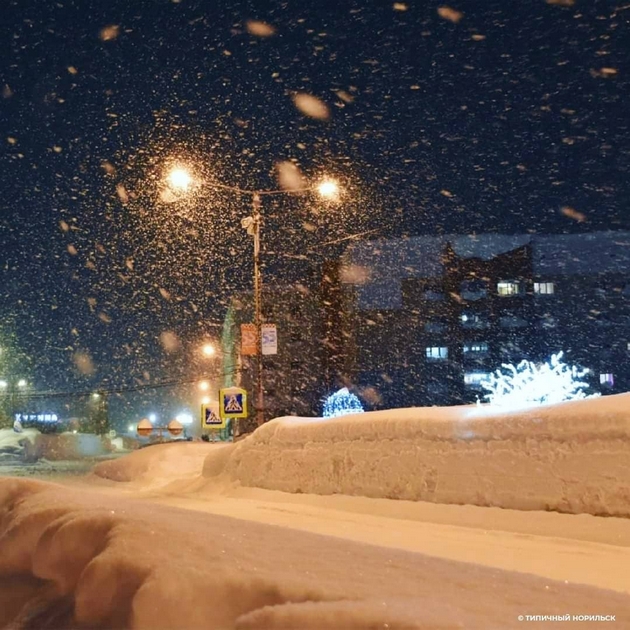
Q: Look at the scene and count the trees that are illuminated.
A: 2